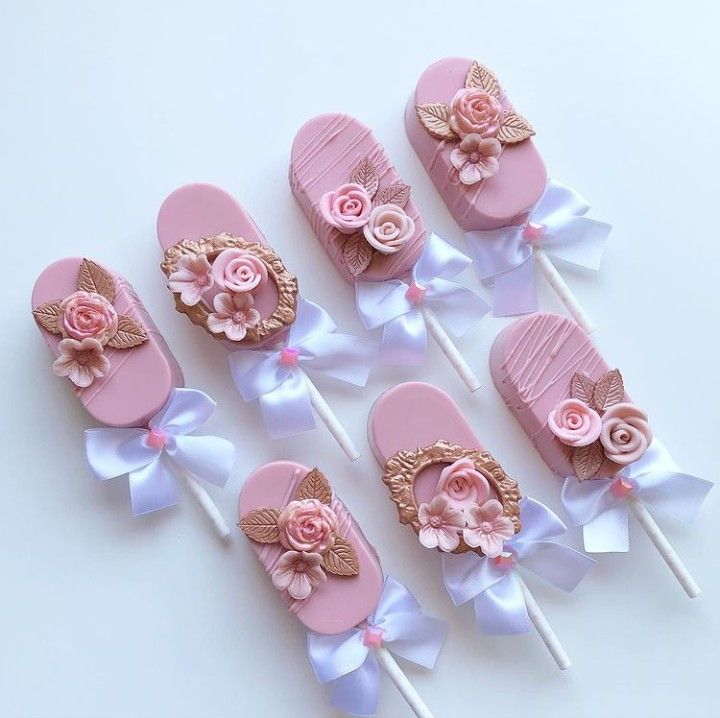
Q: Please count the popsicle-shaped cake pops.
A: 7